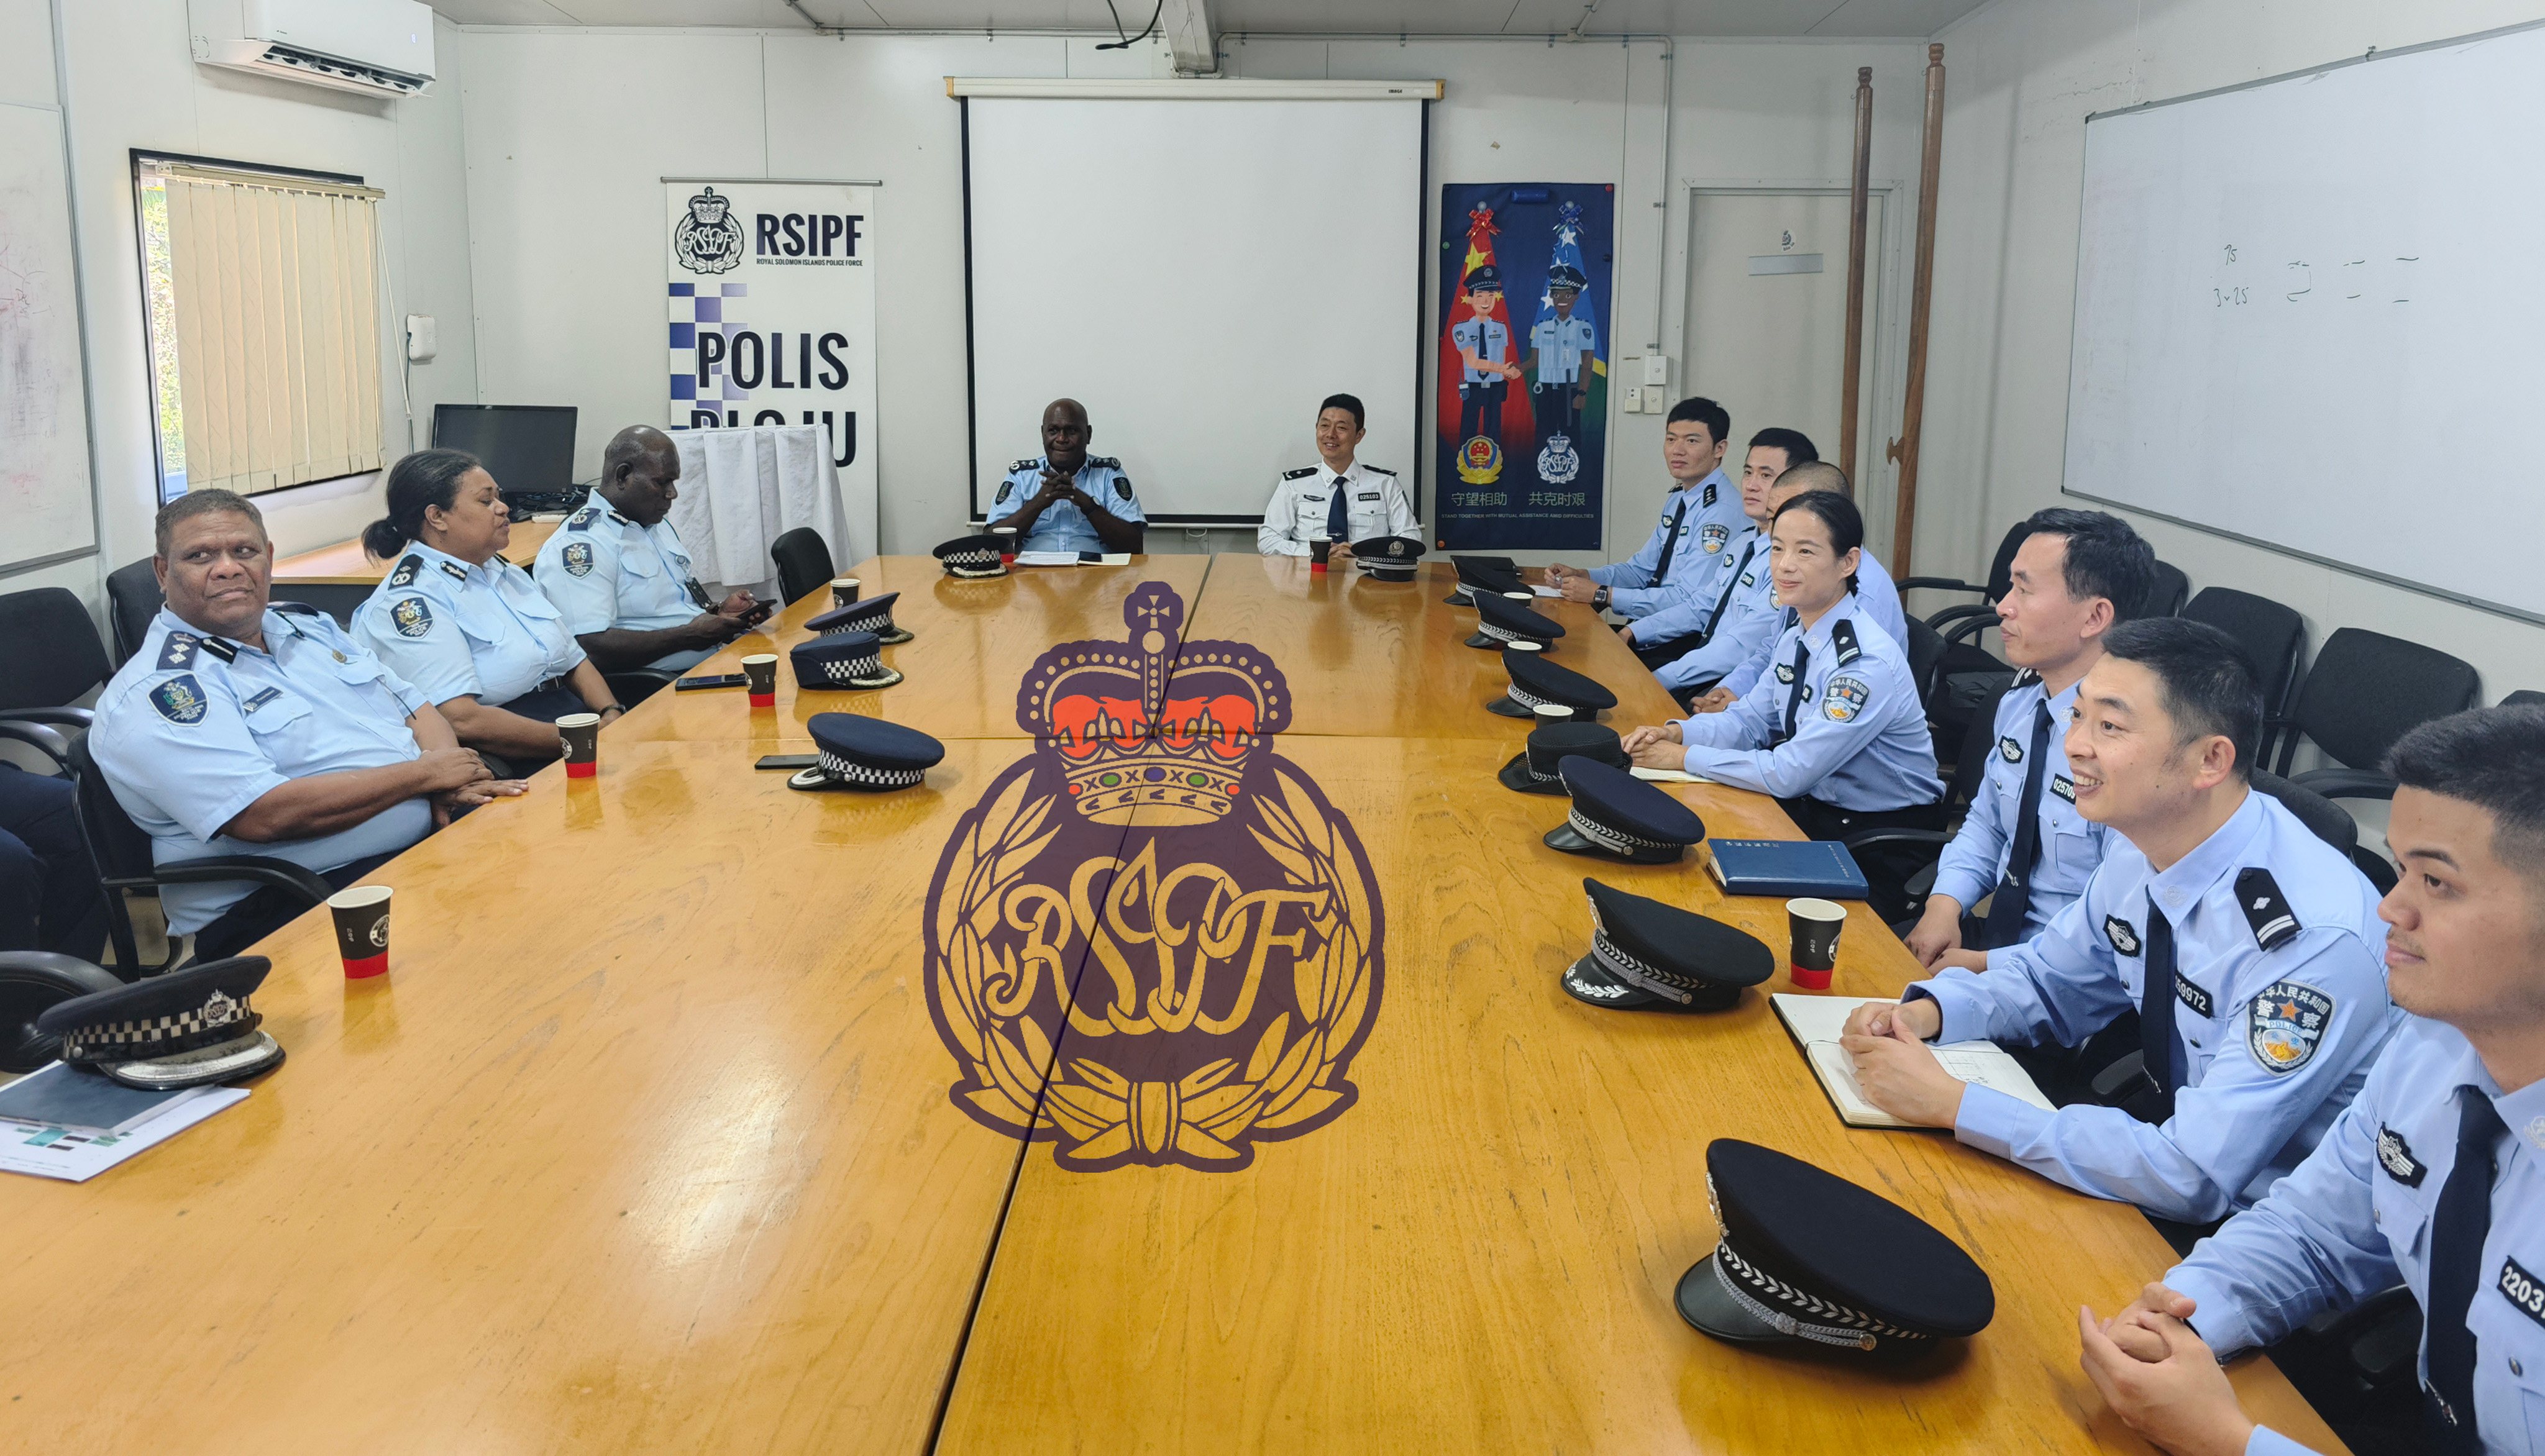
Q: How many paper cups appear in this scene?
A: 10